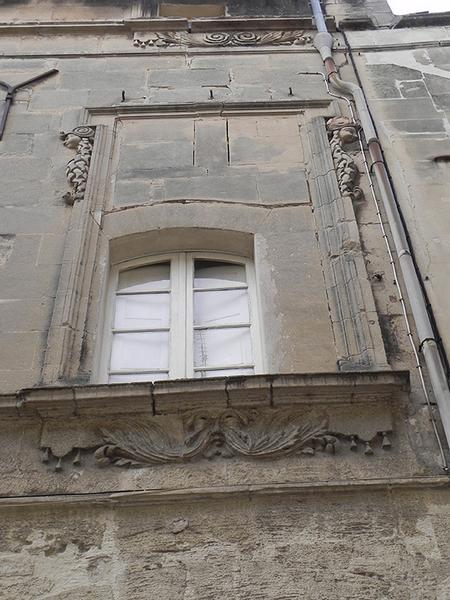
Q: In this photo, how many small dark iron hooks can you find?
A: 3